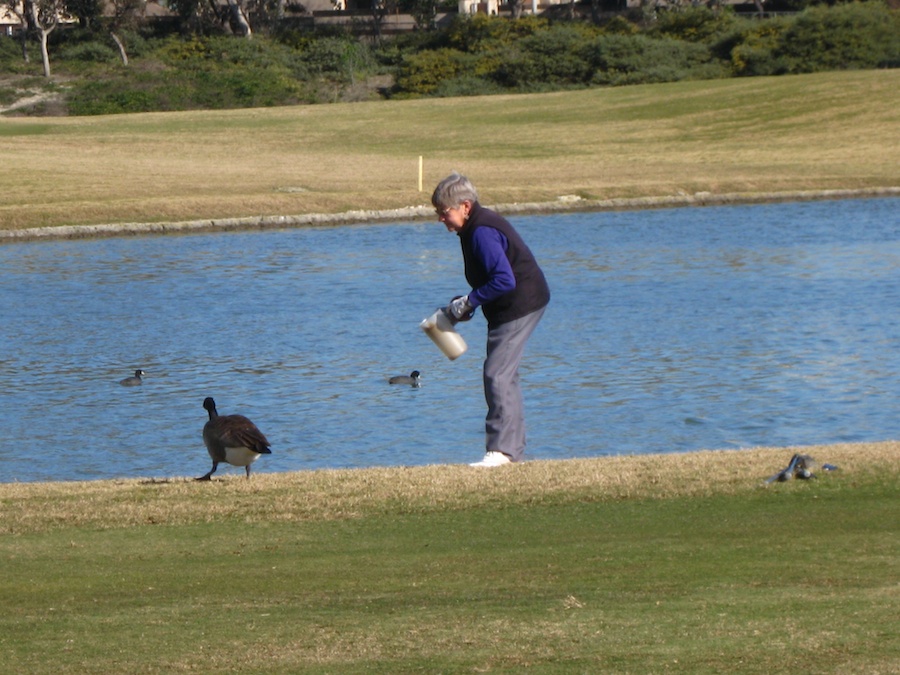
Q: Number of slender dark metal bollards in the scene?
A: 0